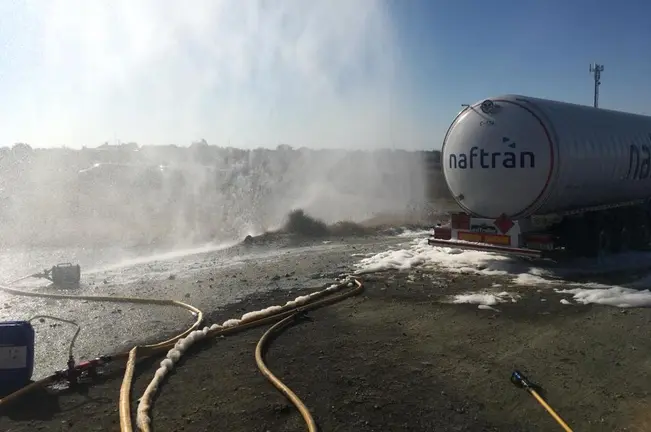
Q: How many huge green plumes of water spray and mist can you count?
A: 0